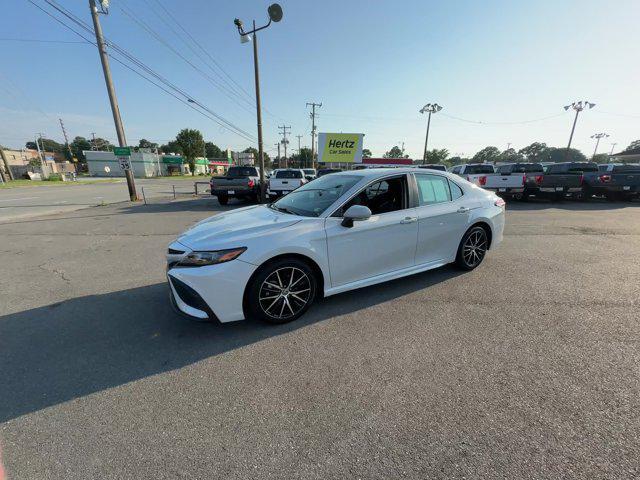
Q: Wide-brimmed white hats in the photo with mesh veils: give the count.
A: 0